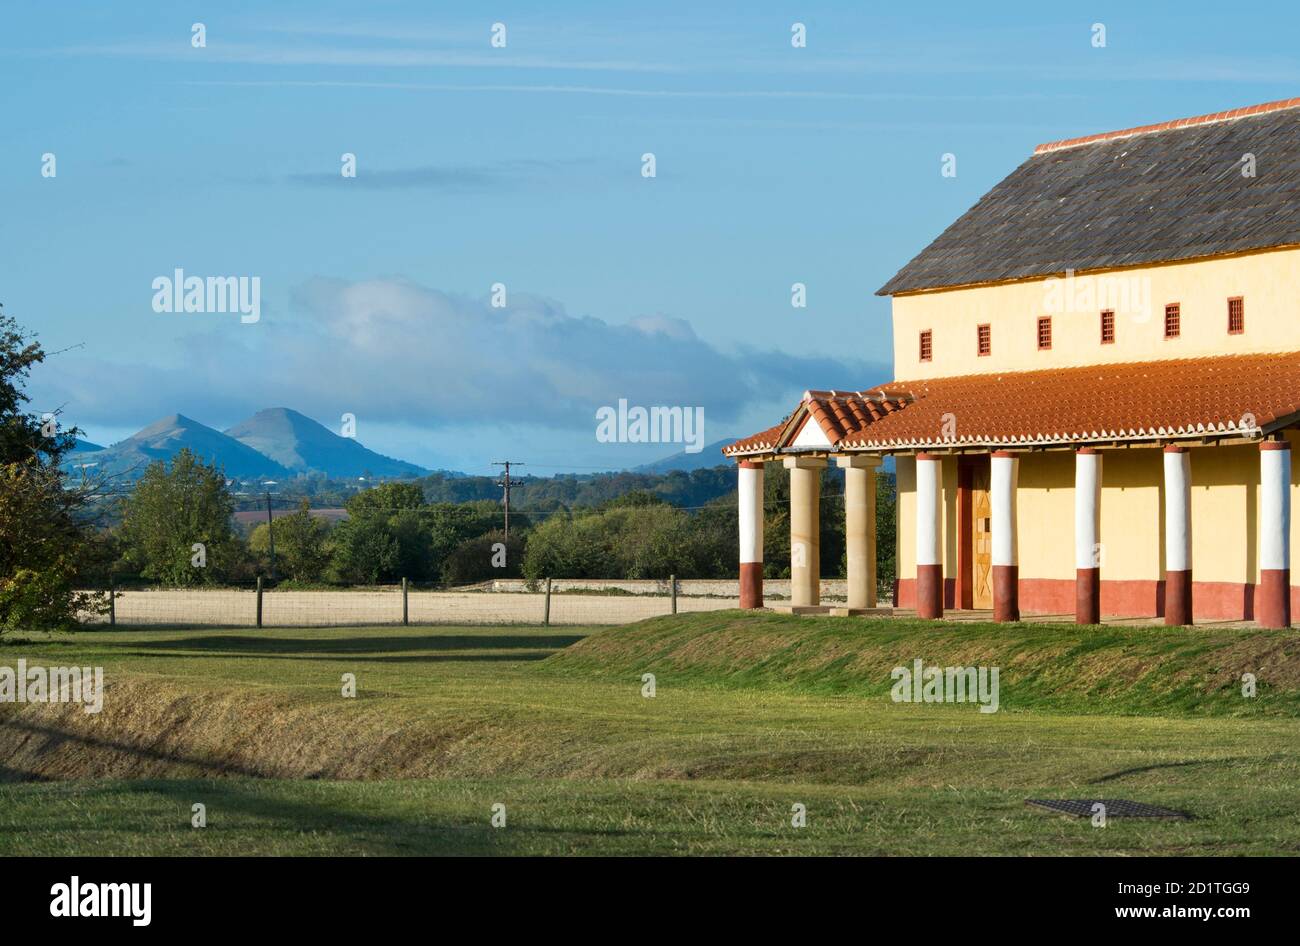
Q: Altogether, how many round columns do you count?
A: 8